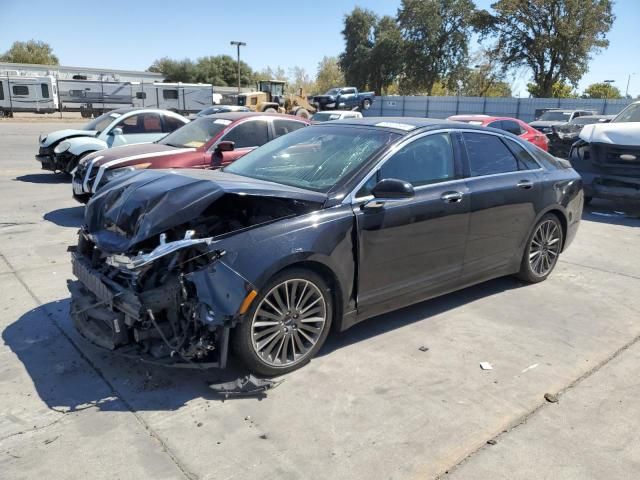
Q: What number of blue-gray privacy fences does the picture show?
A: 1